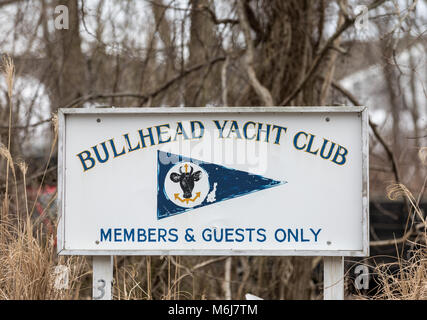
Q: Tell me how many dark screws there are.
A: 4